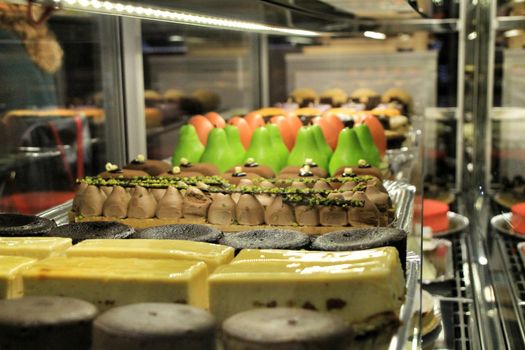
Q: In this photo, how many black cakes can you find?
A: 8